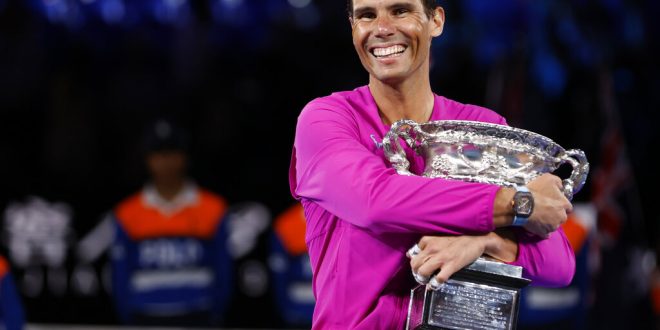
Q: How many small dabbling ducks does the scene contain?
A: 0